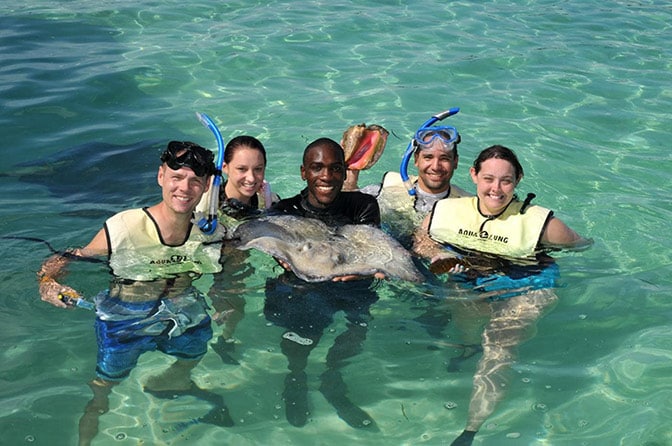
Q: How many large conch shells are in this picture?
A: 1